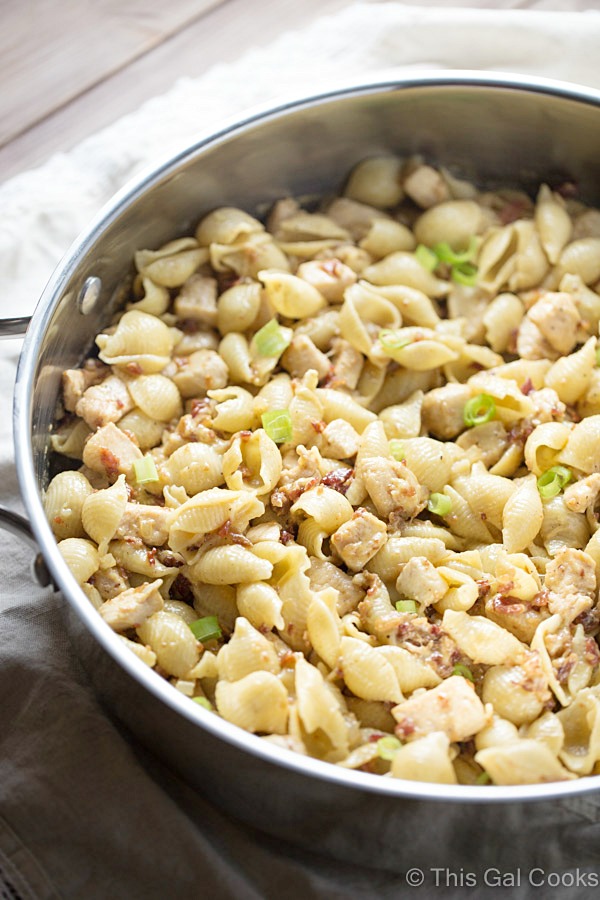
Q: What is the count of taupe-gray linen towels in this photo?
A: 1